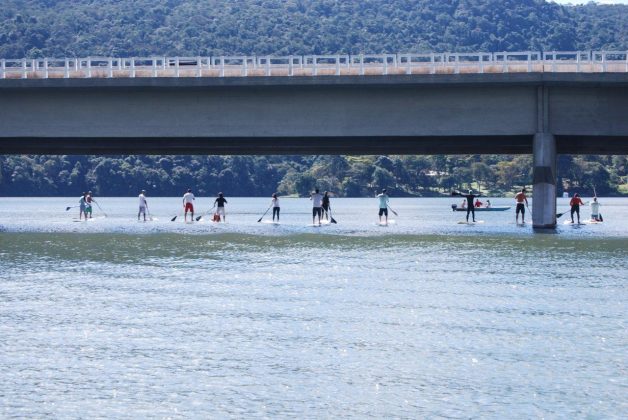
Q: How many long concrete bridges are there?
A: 1